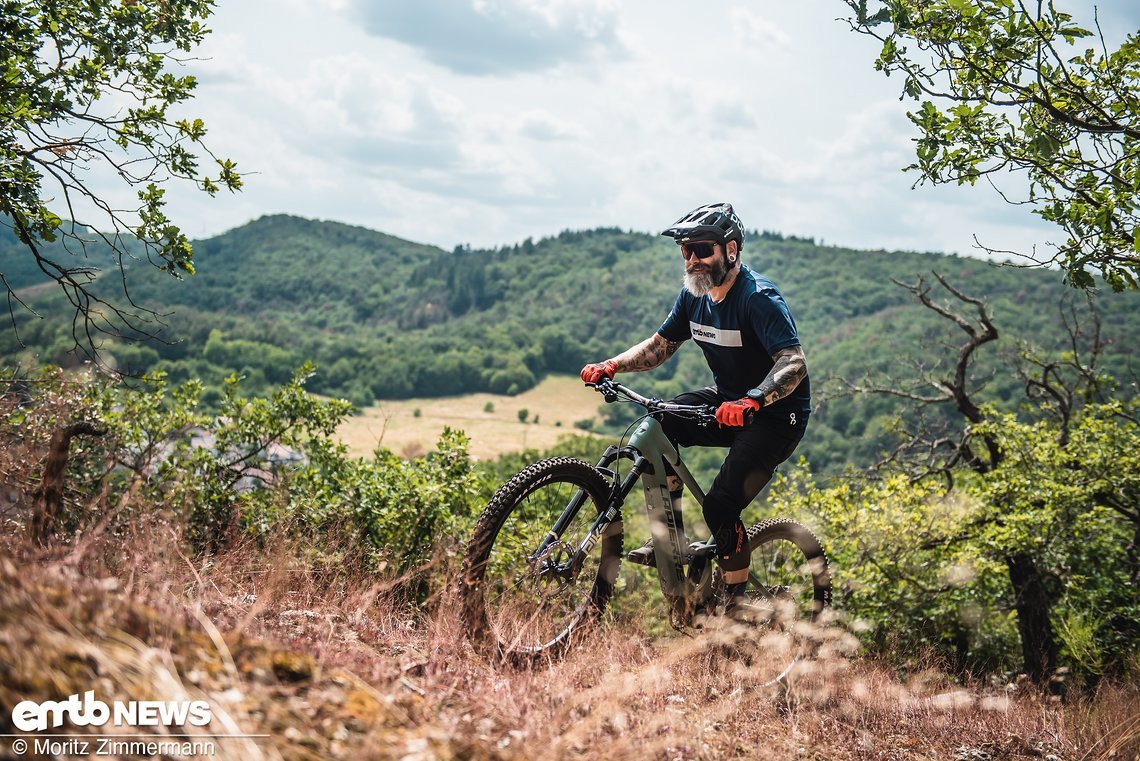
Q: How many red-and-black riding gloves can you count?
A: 2